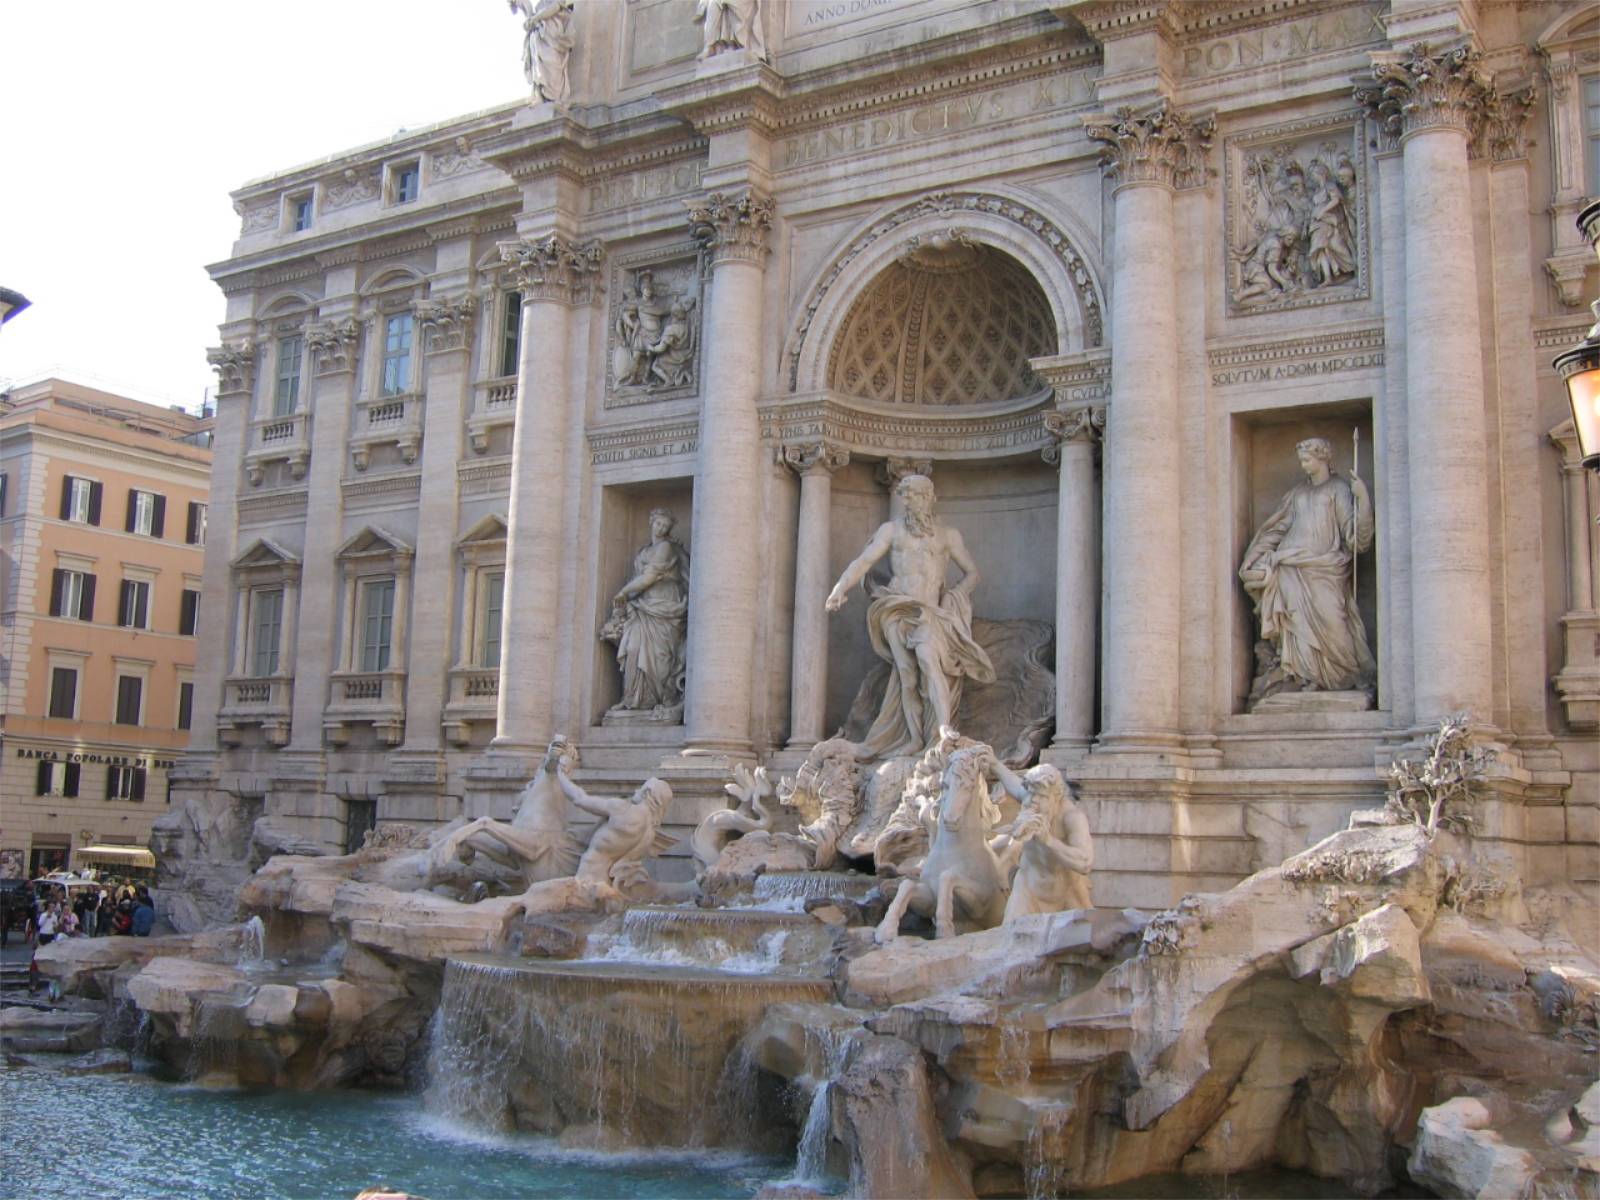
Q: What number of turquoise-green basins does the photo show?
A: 1